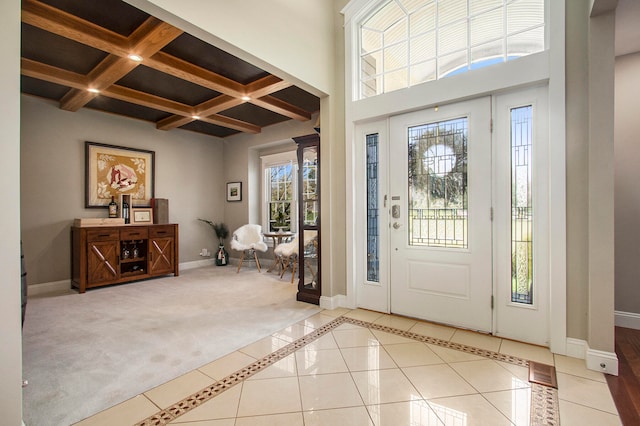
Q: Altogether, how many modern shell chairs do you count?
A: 2